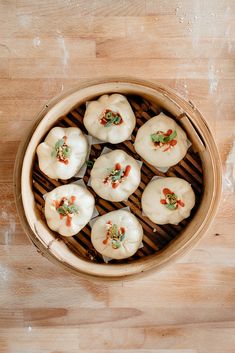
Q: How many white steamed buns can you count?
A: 7